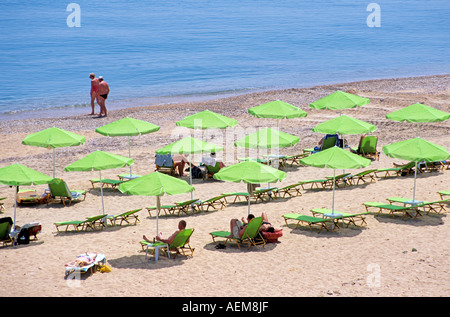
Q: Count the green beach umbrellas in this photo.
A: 15